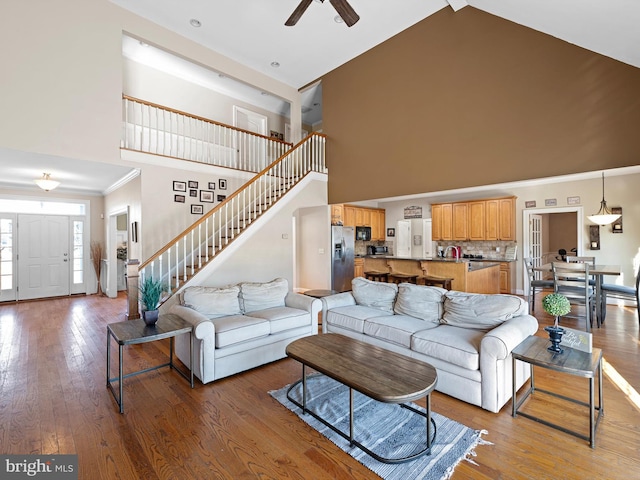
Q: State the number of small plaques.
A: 3